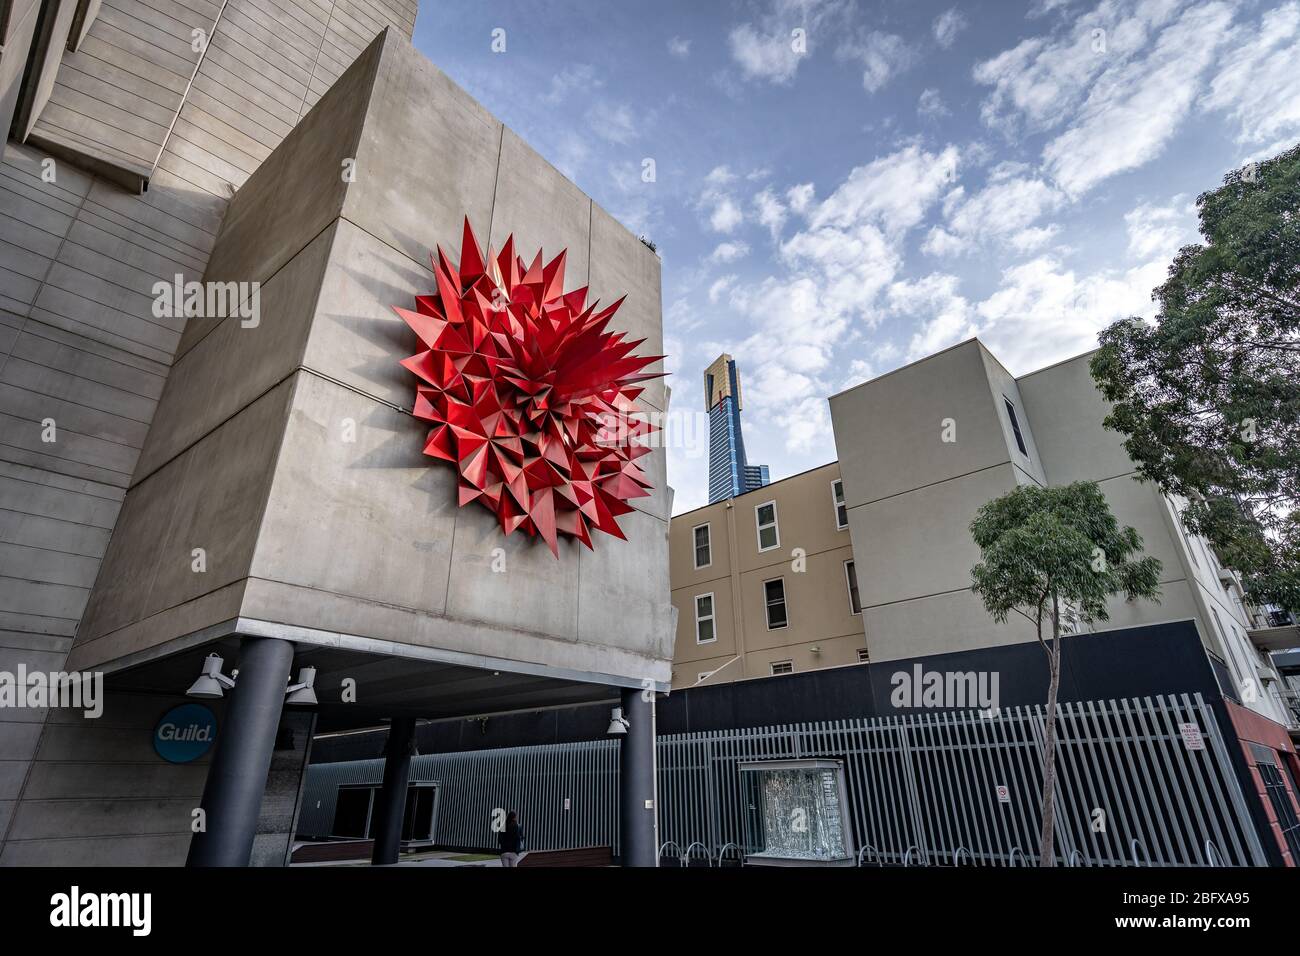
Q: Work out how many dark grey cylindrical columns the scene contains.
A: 3